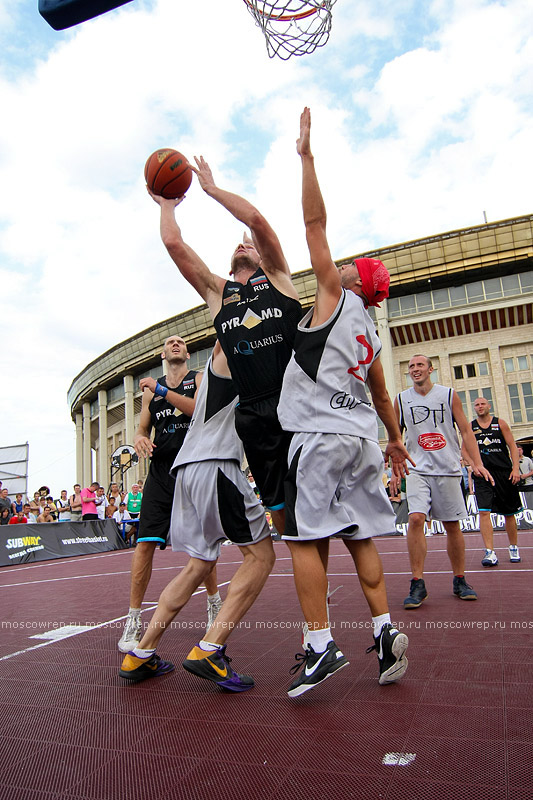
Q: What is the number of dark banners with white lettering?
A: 2